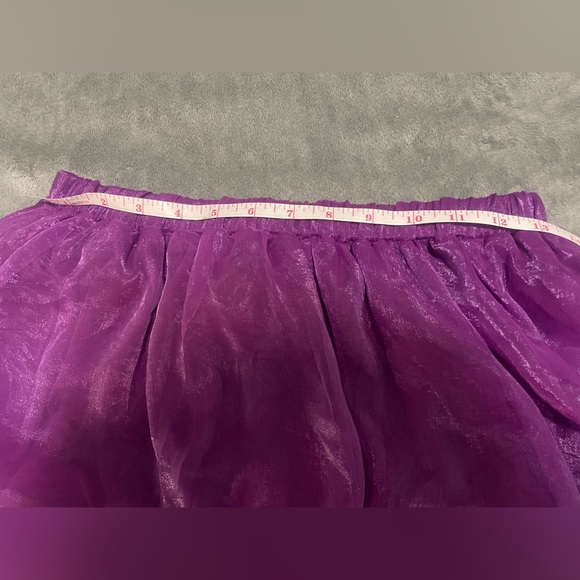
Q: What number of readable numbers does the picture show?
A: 12